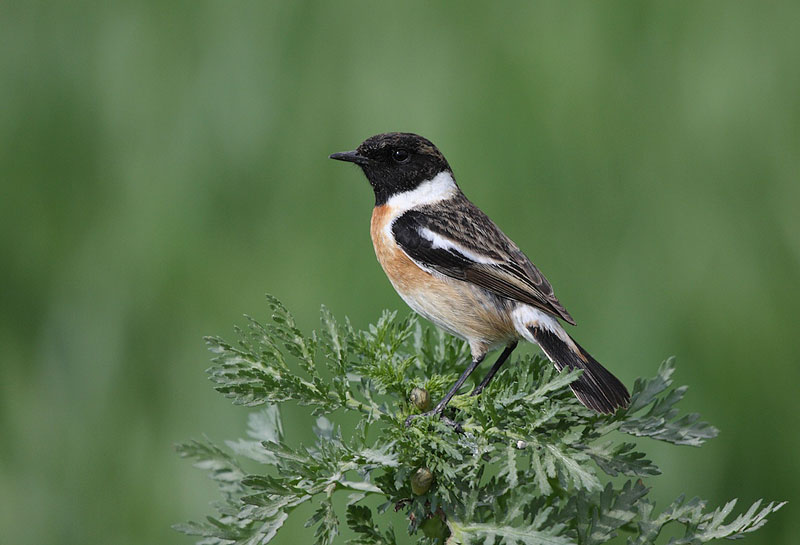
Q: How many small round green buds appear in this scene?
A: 2